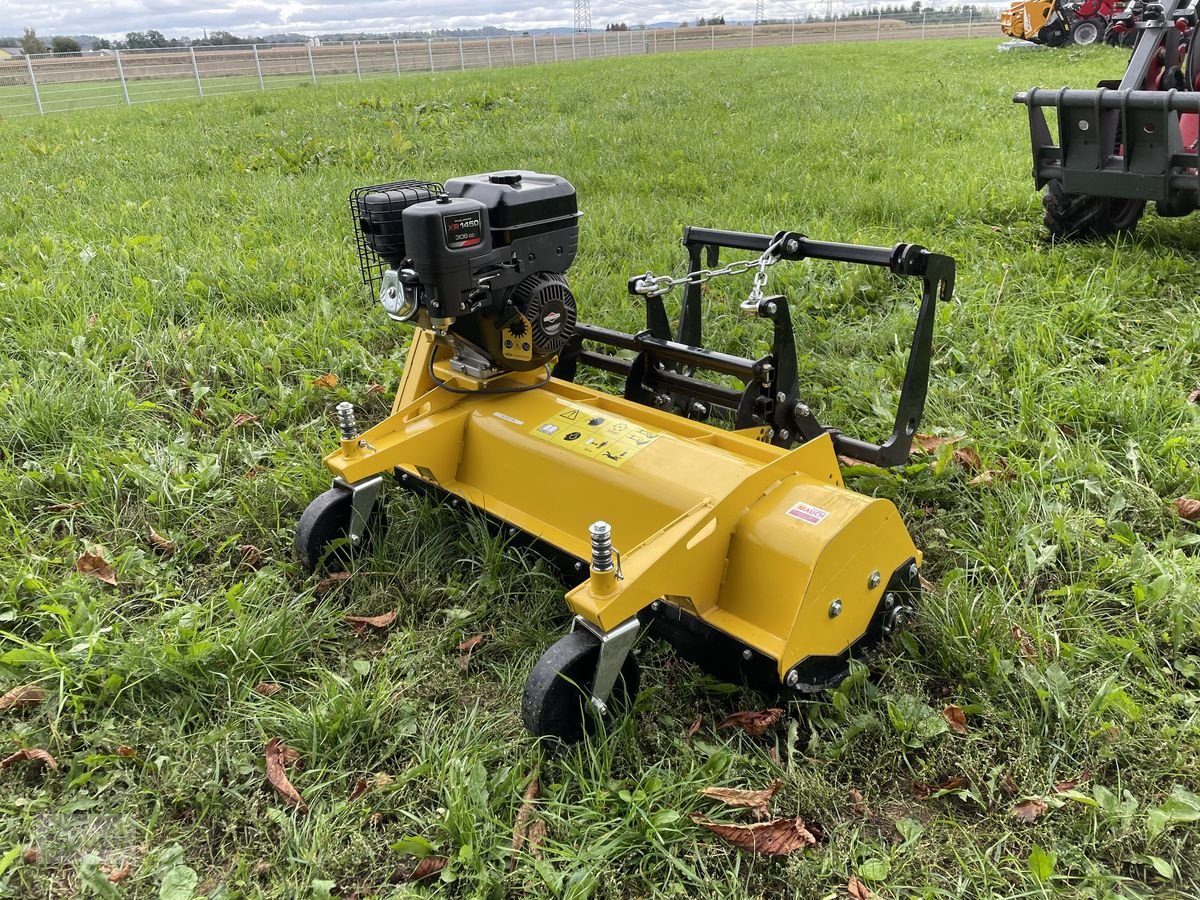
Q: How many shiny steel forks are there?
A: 2